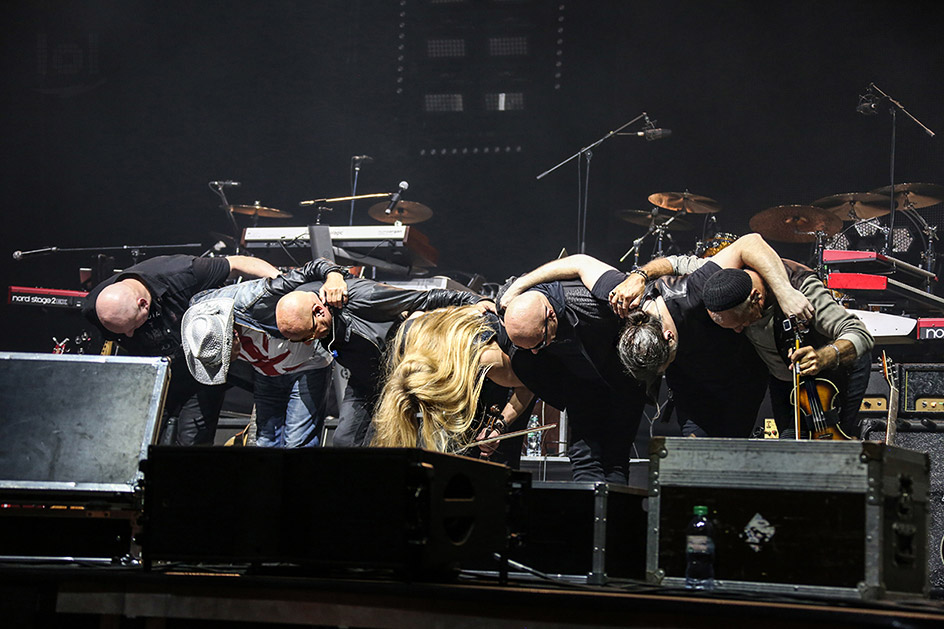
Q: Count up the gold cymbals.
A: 7